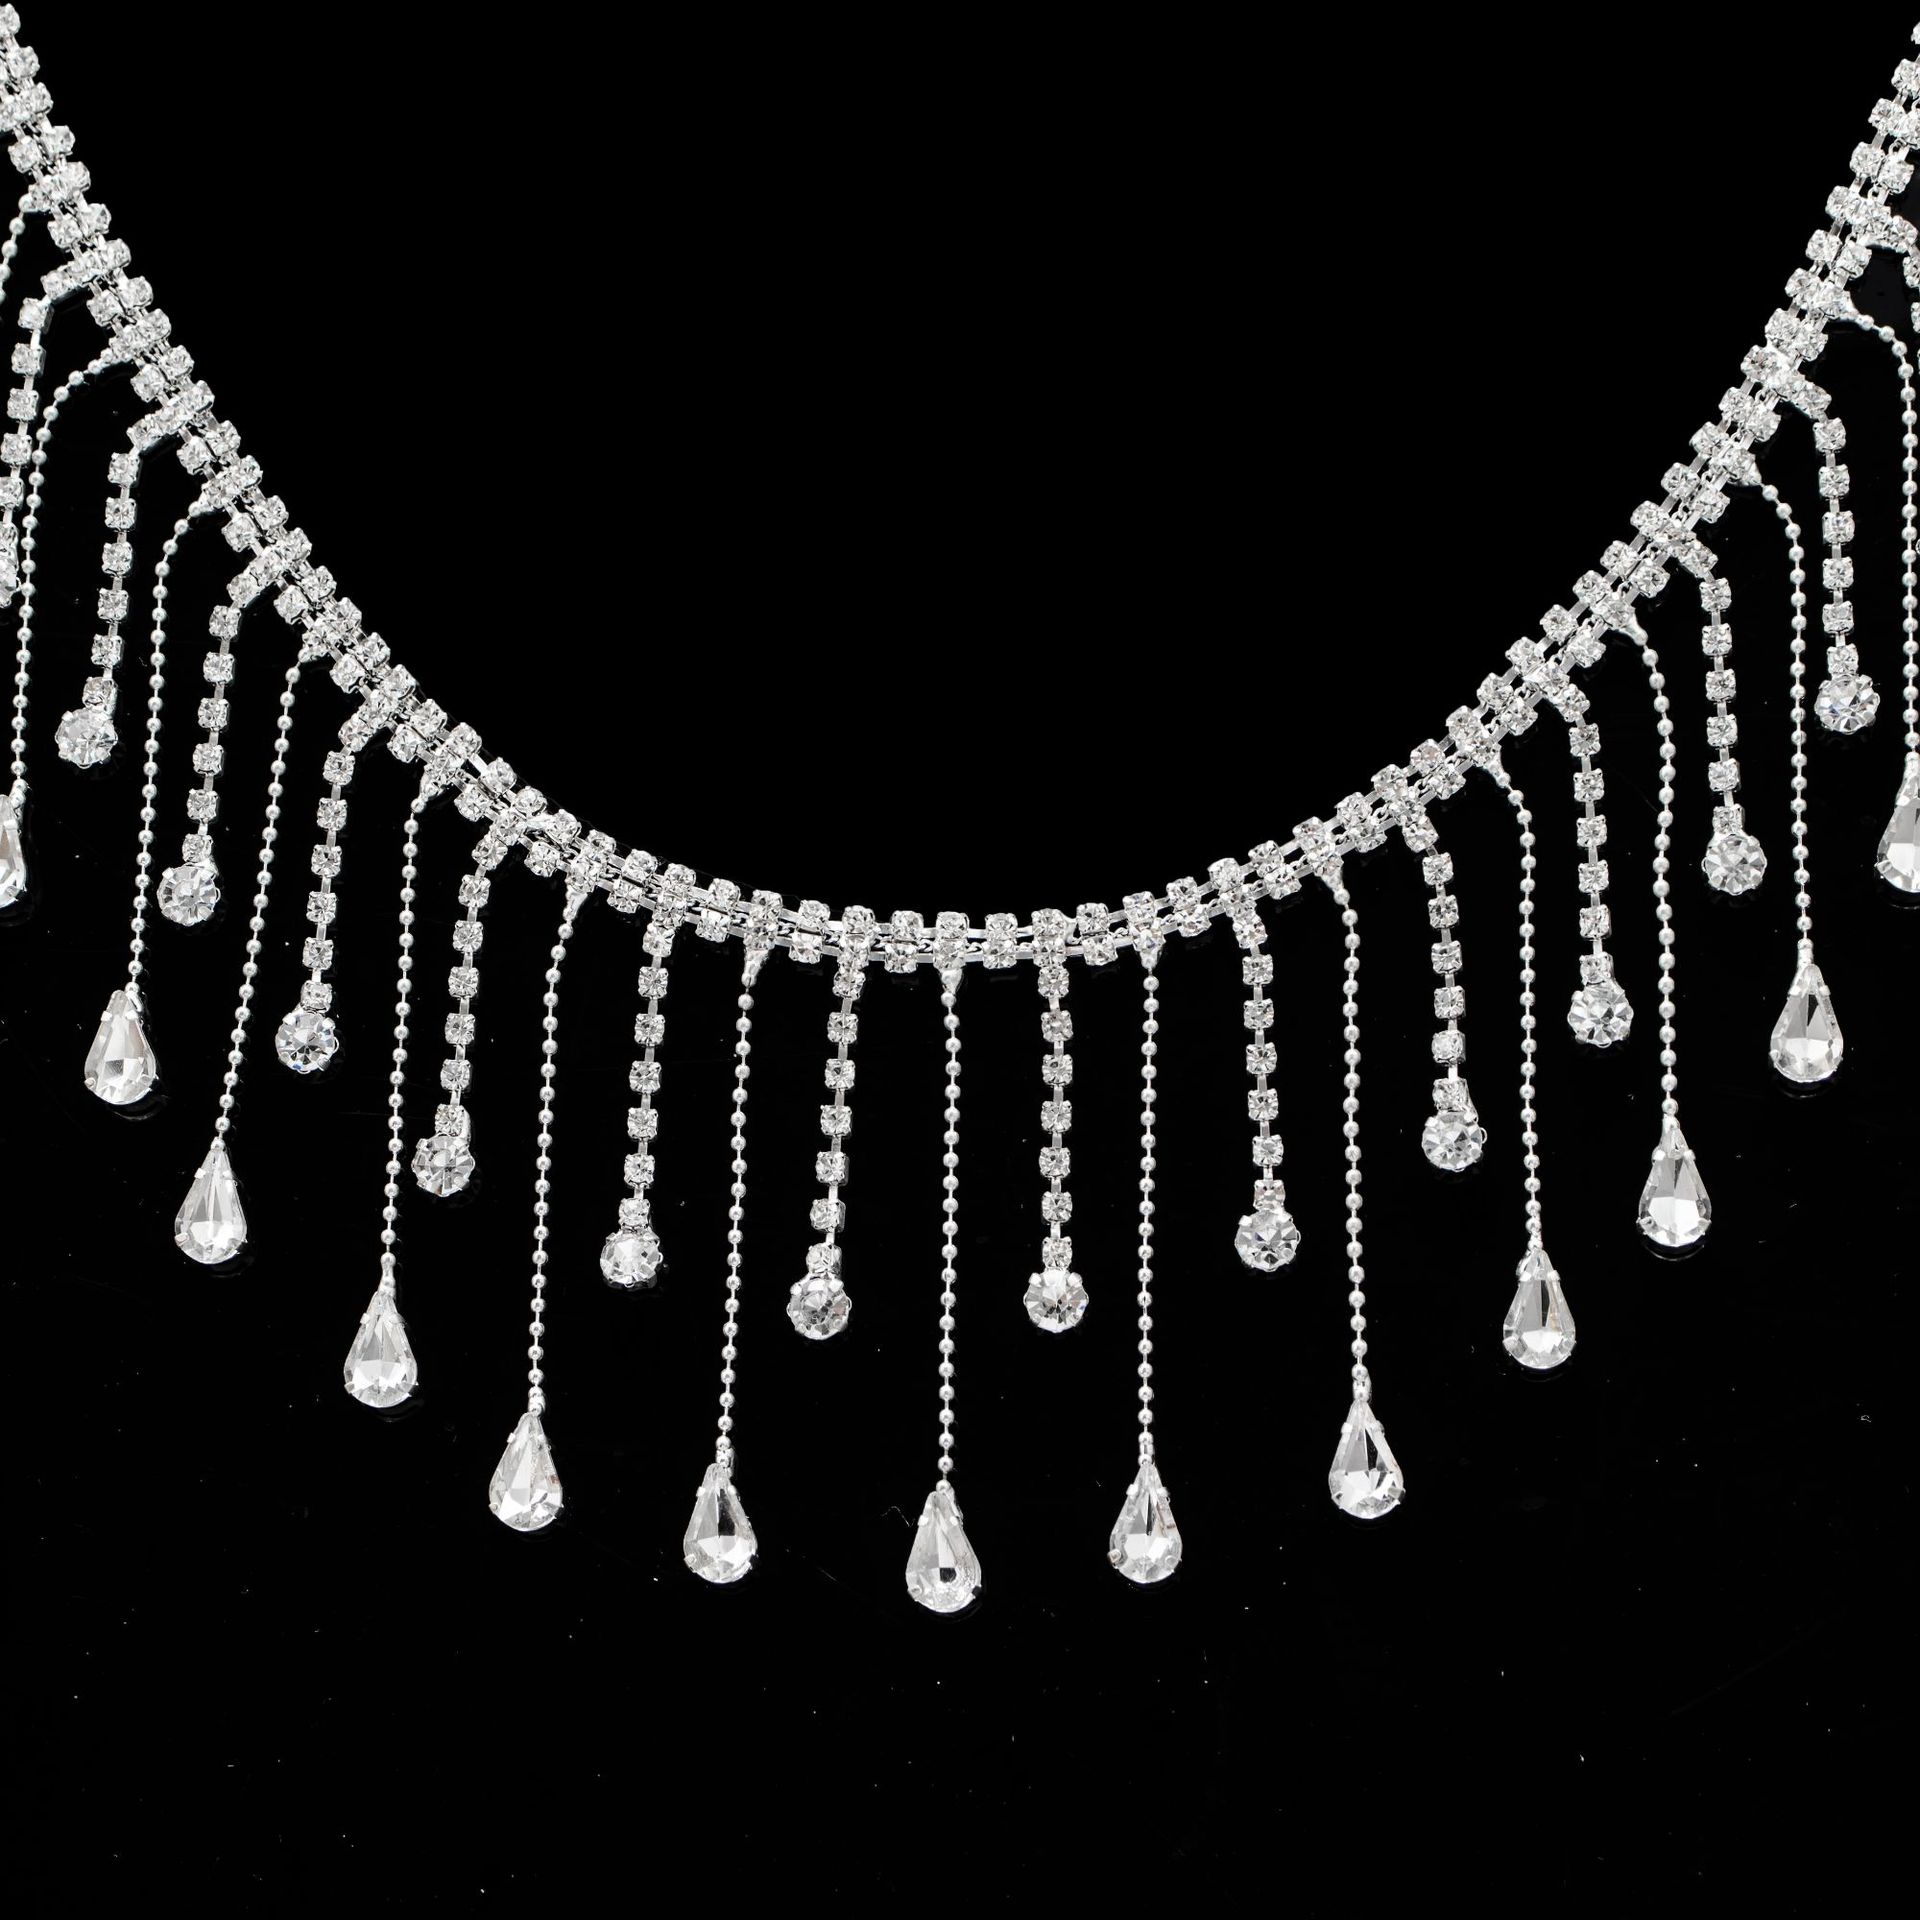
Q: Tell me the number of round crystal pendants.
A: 12